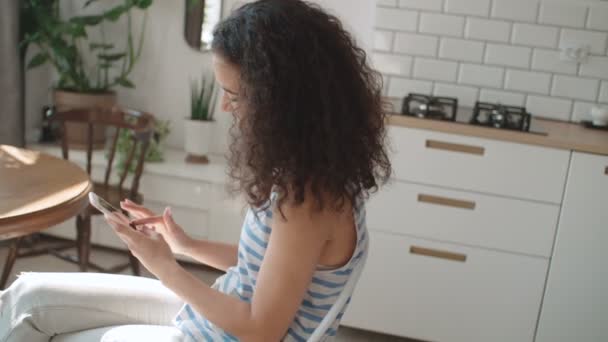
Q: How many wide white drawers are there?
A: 3